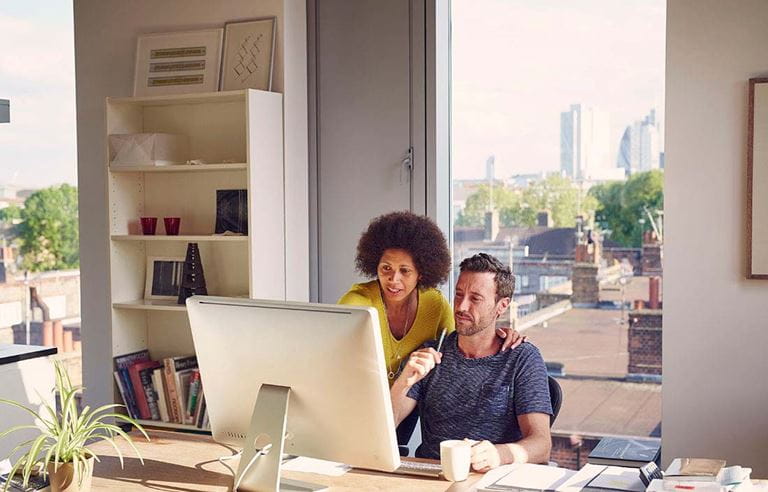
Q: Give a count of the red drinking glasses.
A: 2